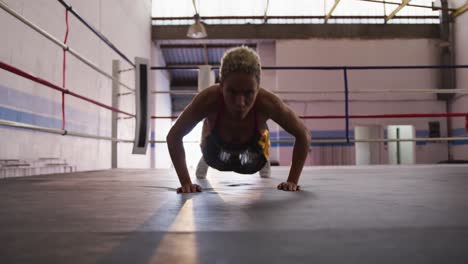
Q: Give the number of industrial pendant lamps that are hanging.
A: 1